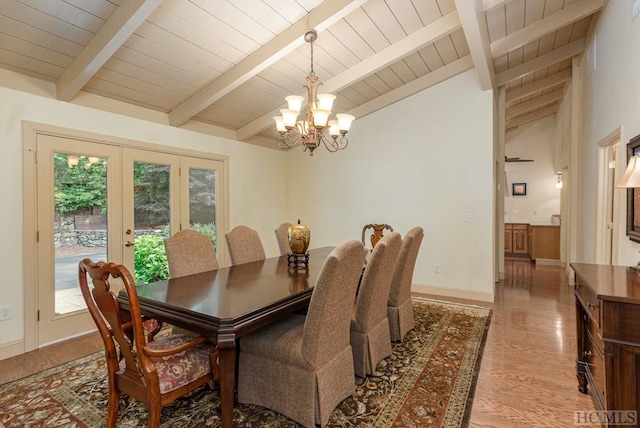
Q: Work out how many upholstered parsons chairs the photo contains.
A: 6